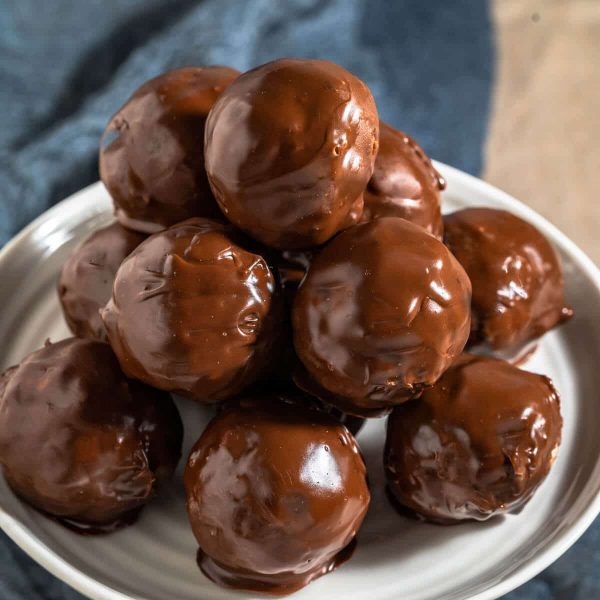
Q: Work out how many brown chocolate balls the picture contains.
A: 10